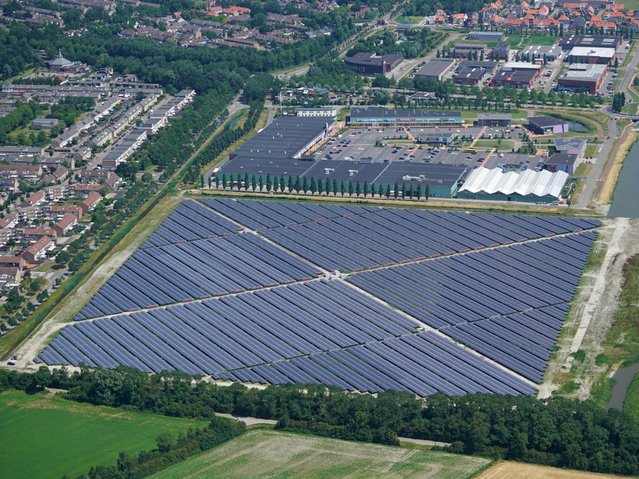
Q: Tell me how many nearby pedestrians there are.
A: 0